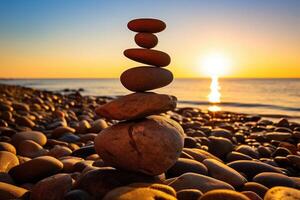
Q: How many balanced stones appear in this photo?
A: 6